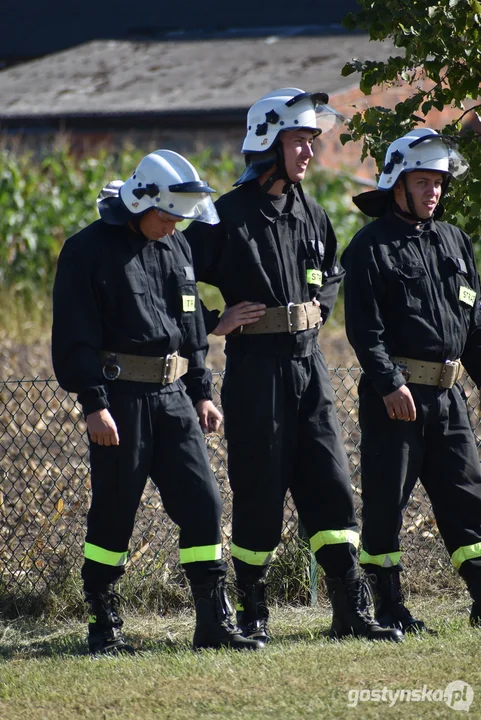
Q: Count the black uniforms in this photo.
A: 3